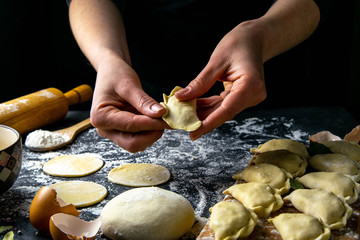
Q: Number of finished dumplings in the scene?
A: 10